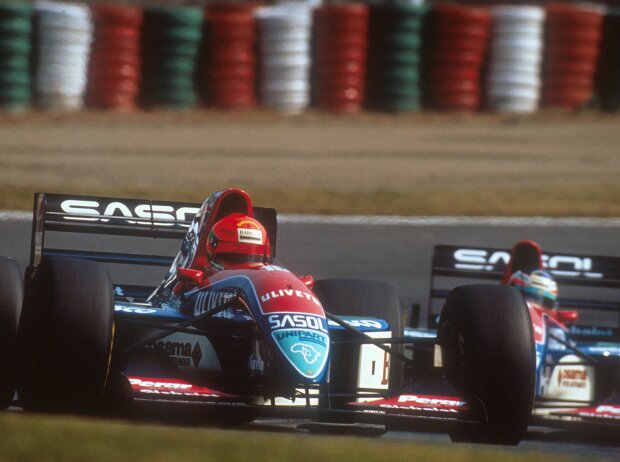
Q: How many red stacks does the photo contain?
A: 5